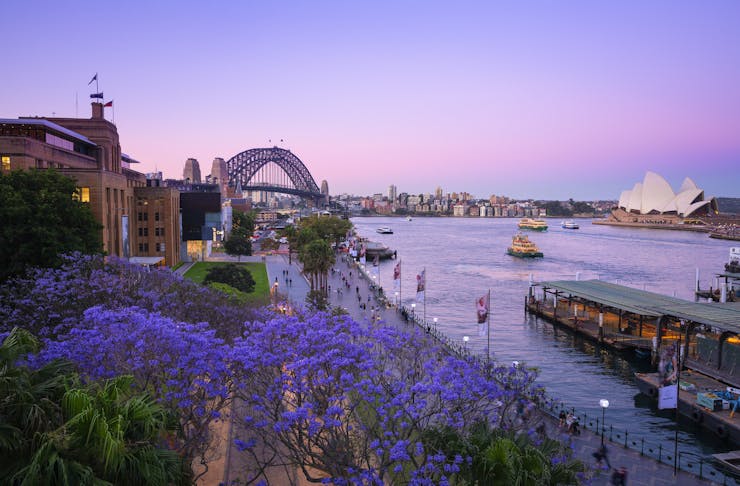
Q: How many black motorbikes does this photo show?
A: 0